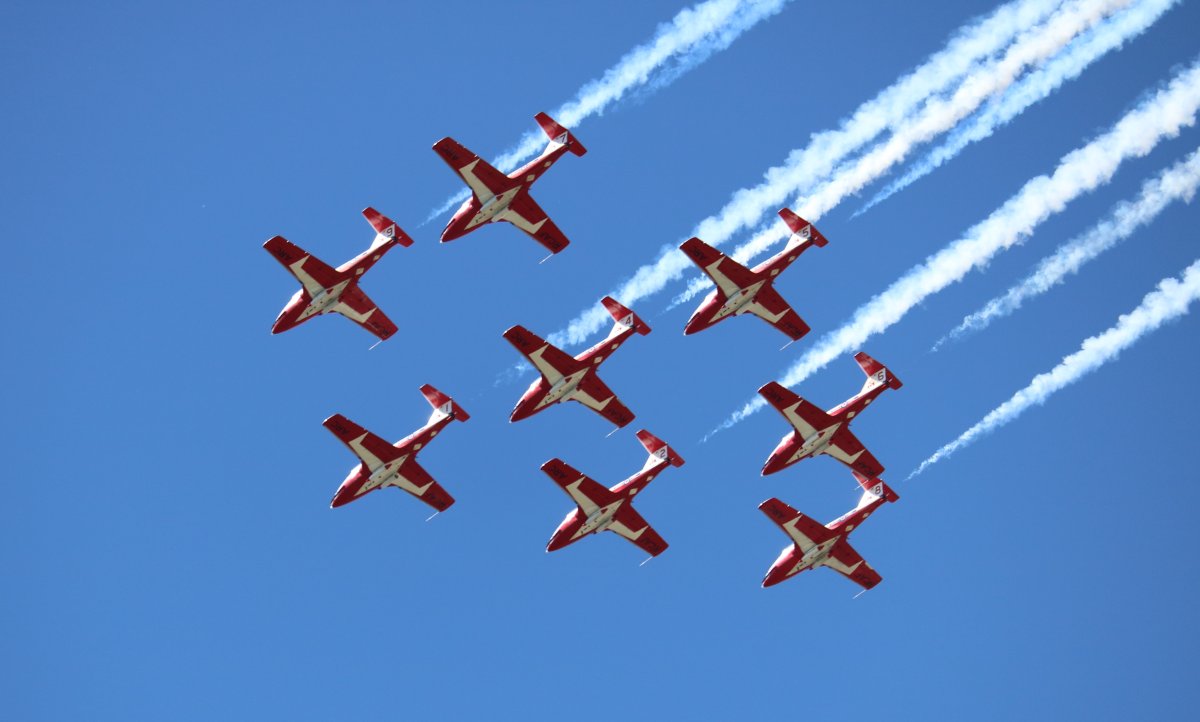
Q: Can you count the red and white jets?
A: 8